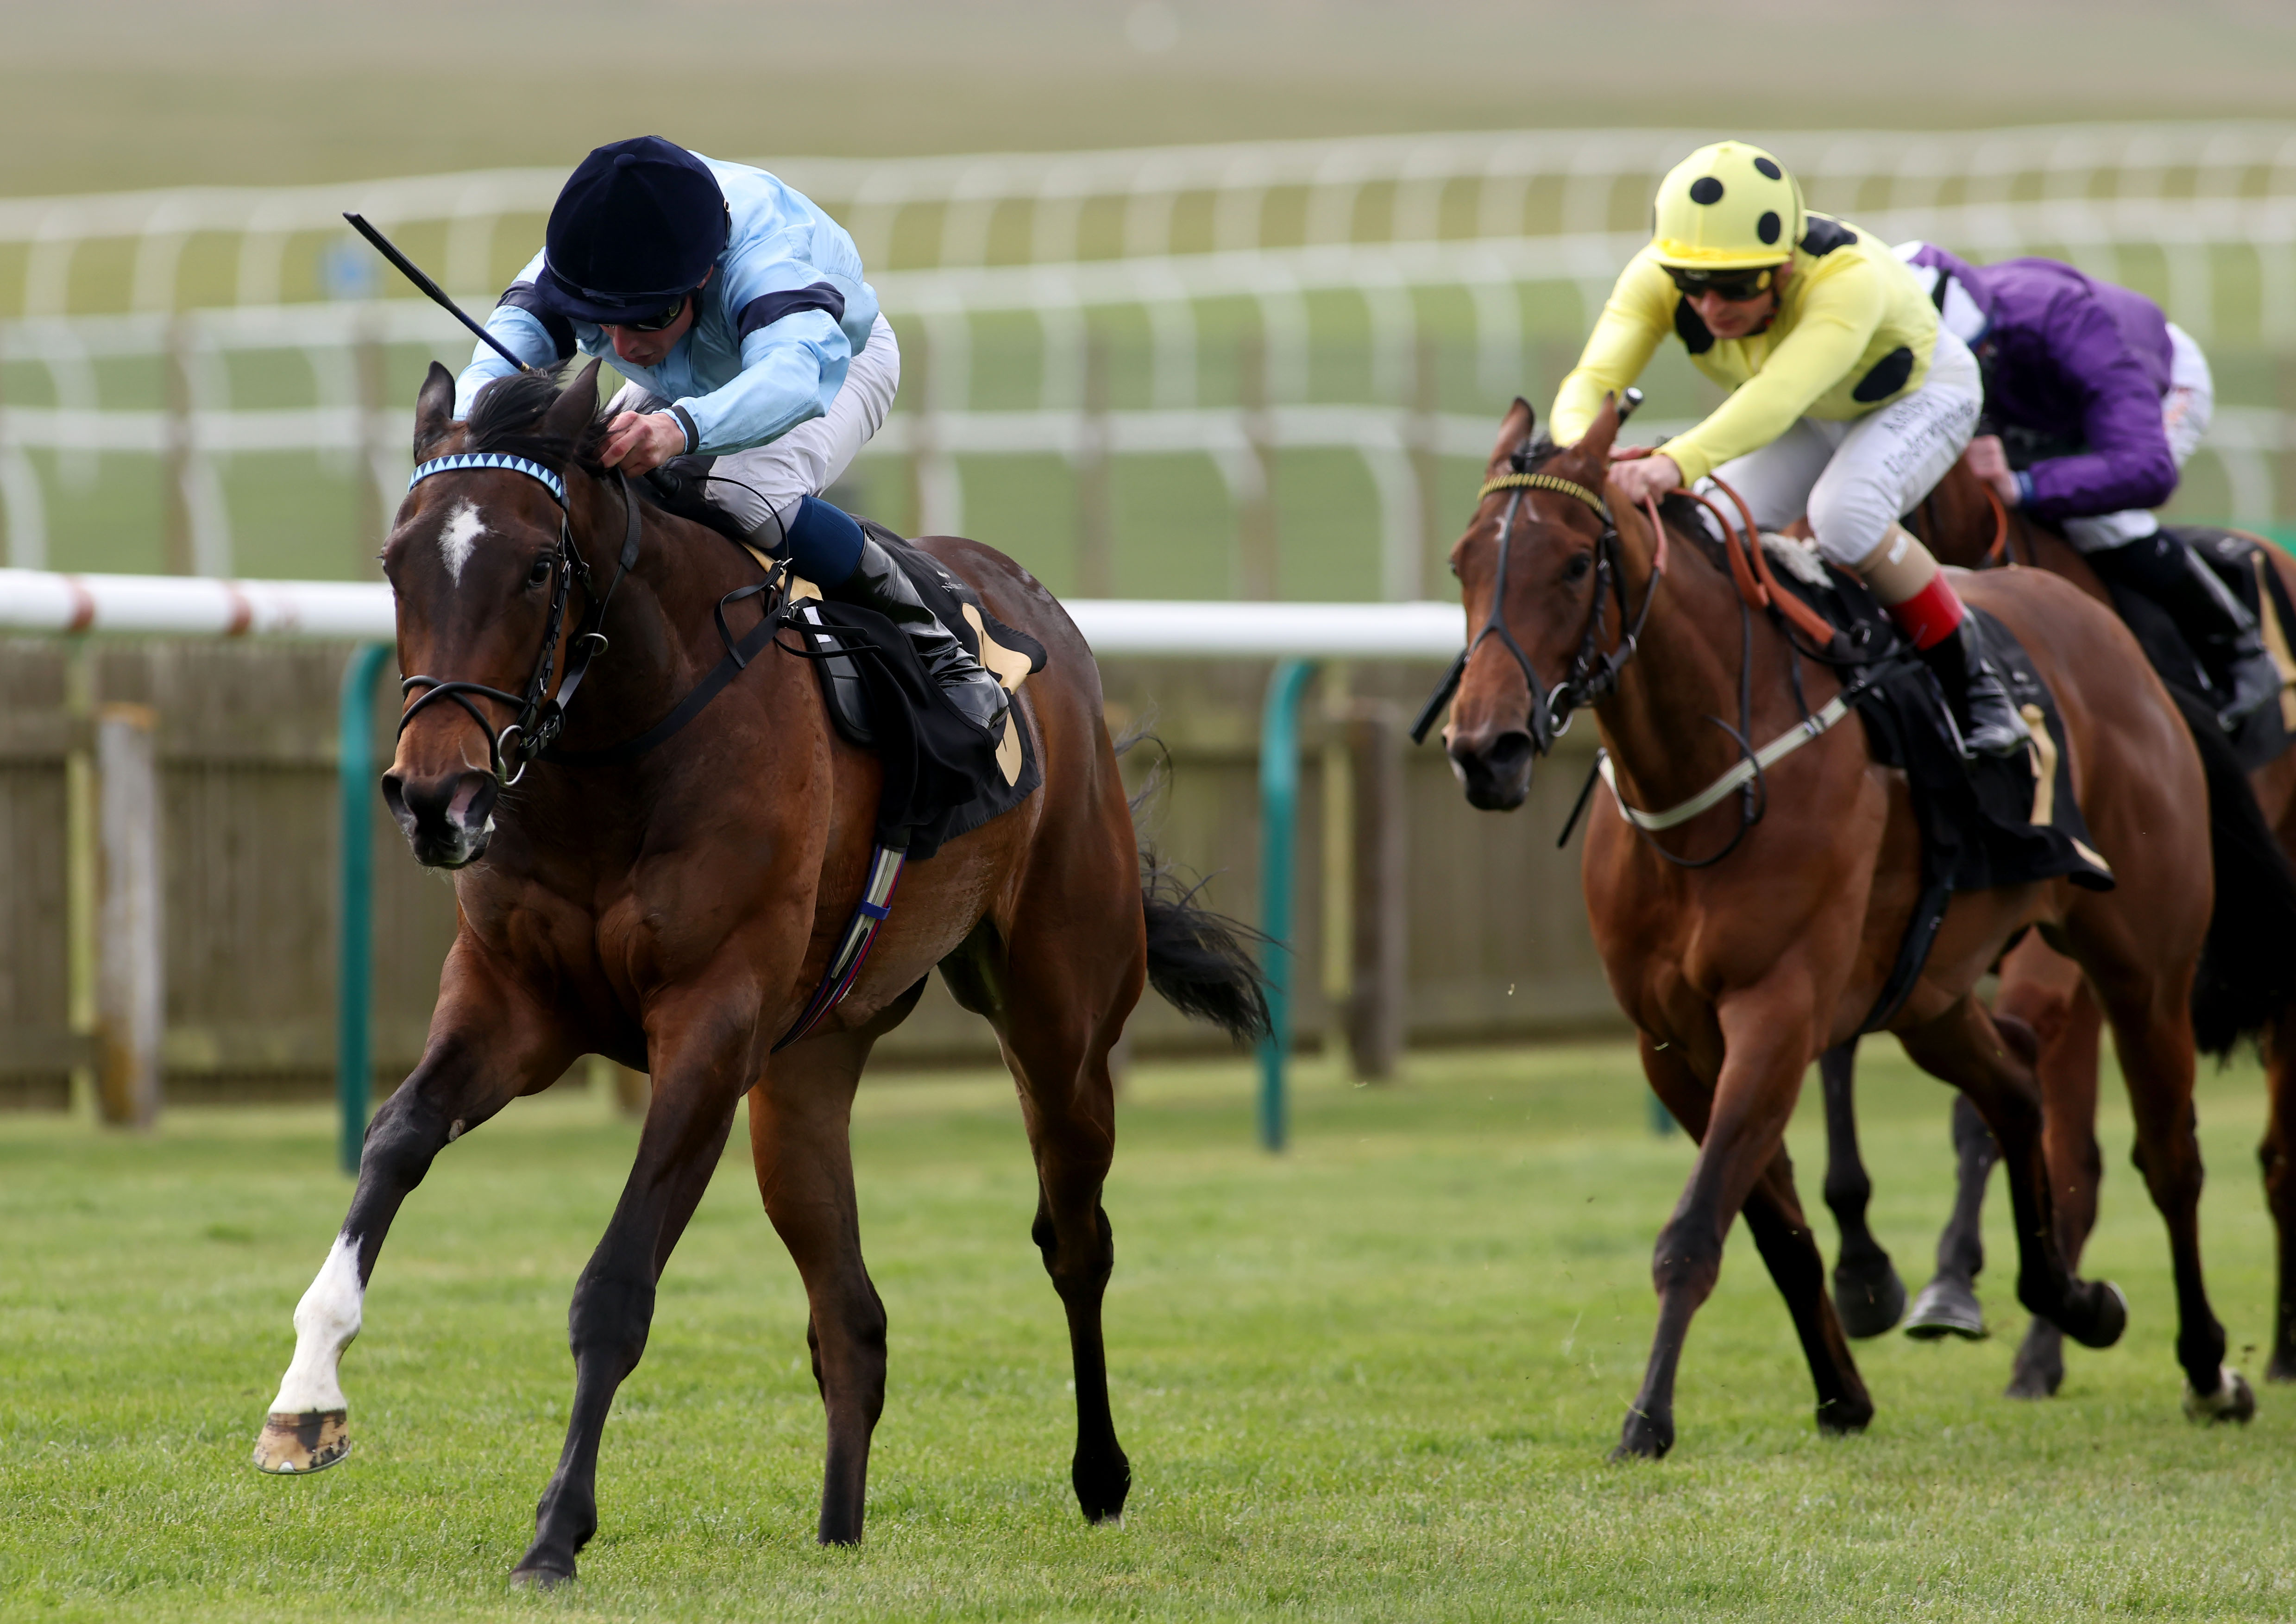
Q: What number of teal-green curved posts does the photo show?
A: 2